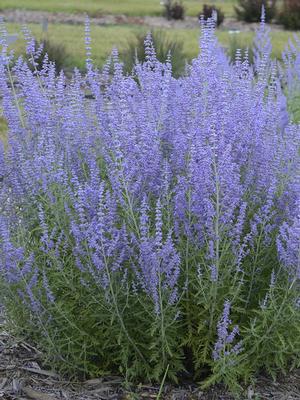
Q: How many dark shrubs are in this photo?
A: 4